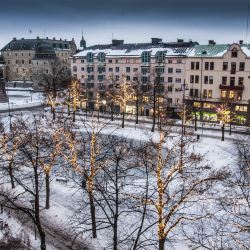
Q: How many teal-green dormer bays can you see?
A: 4